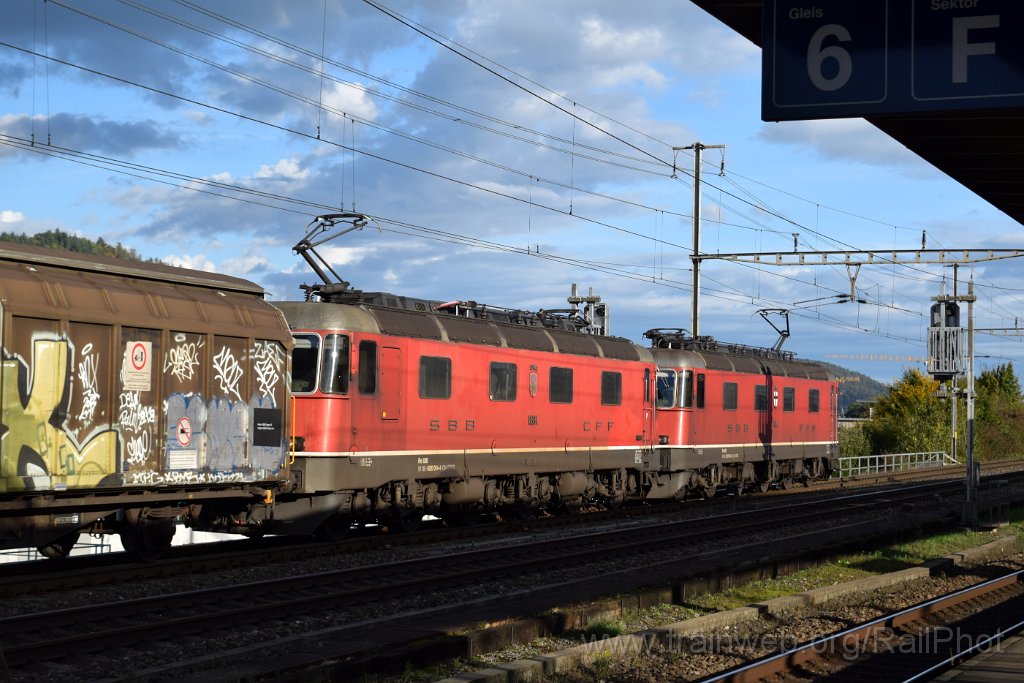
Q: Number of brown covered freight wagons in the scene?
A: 1